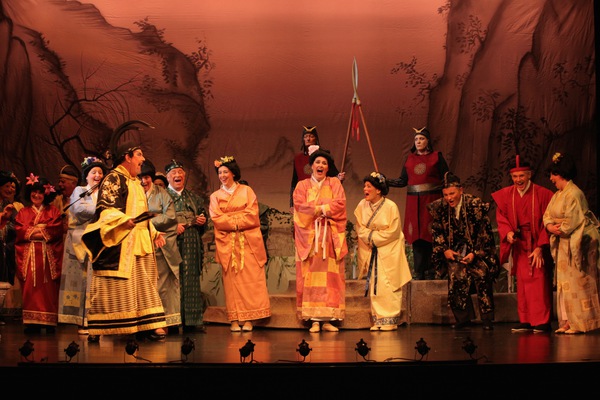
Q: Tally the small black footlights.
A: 9